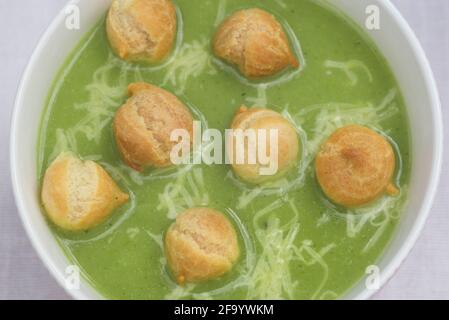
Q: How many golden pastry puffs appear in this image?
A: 7